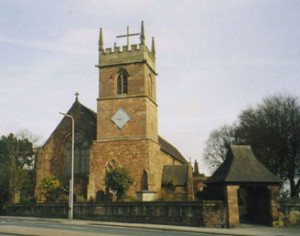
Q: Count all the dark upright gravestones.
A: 2